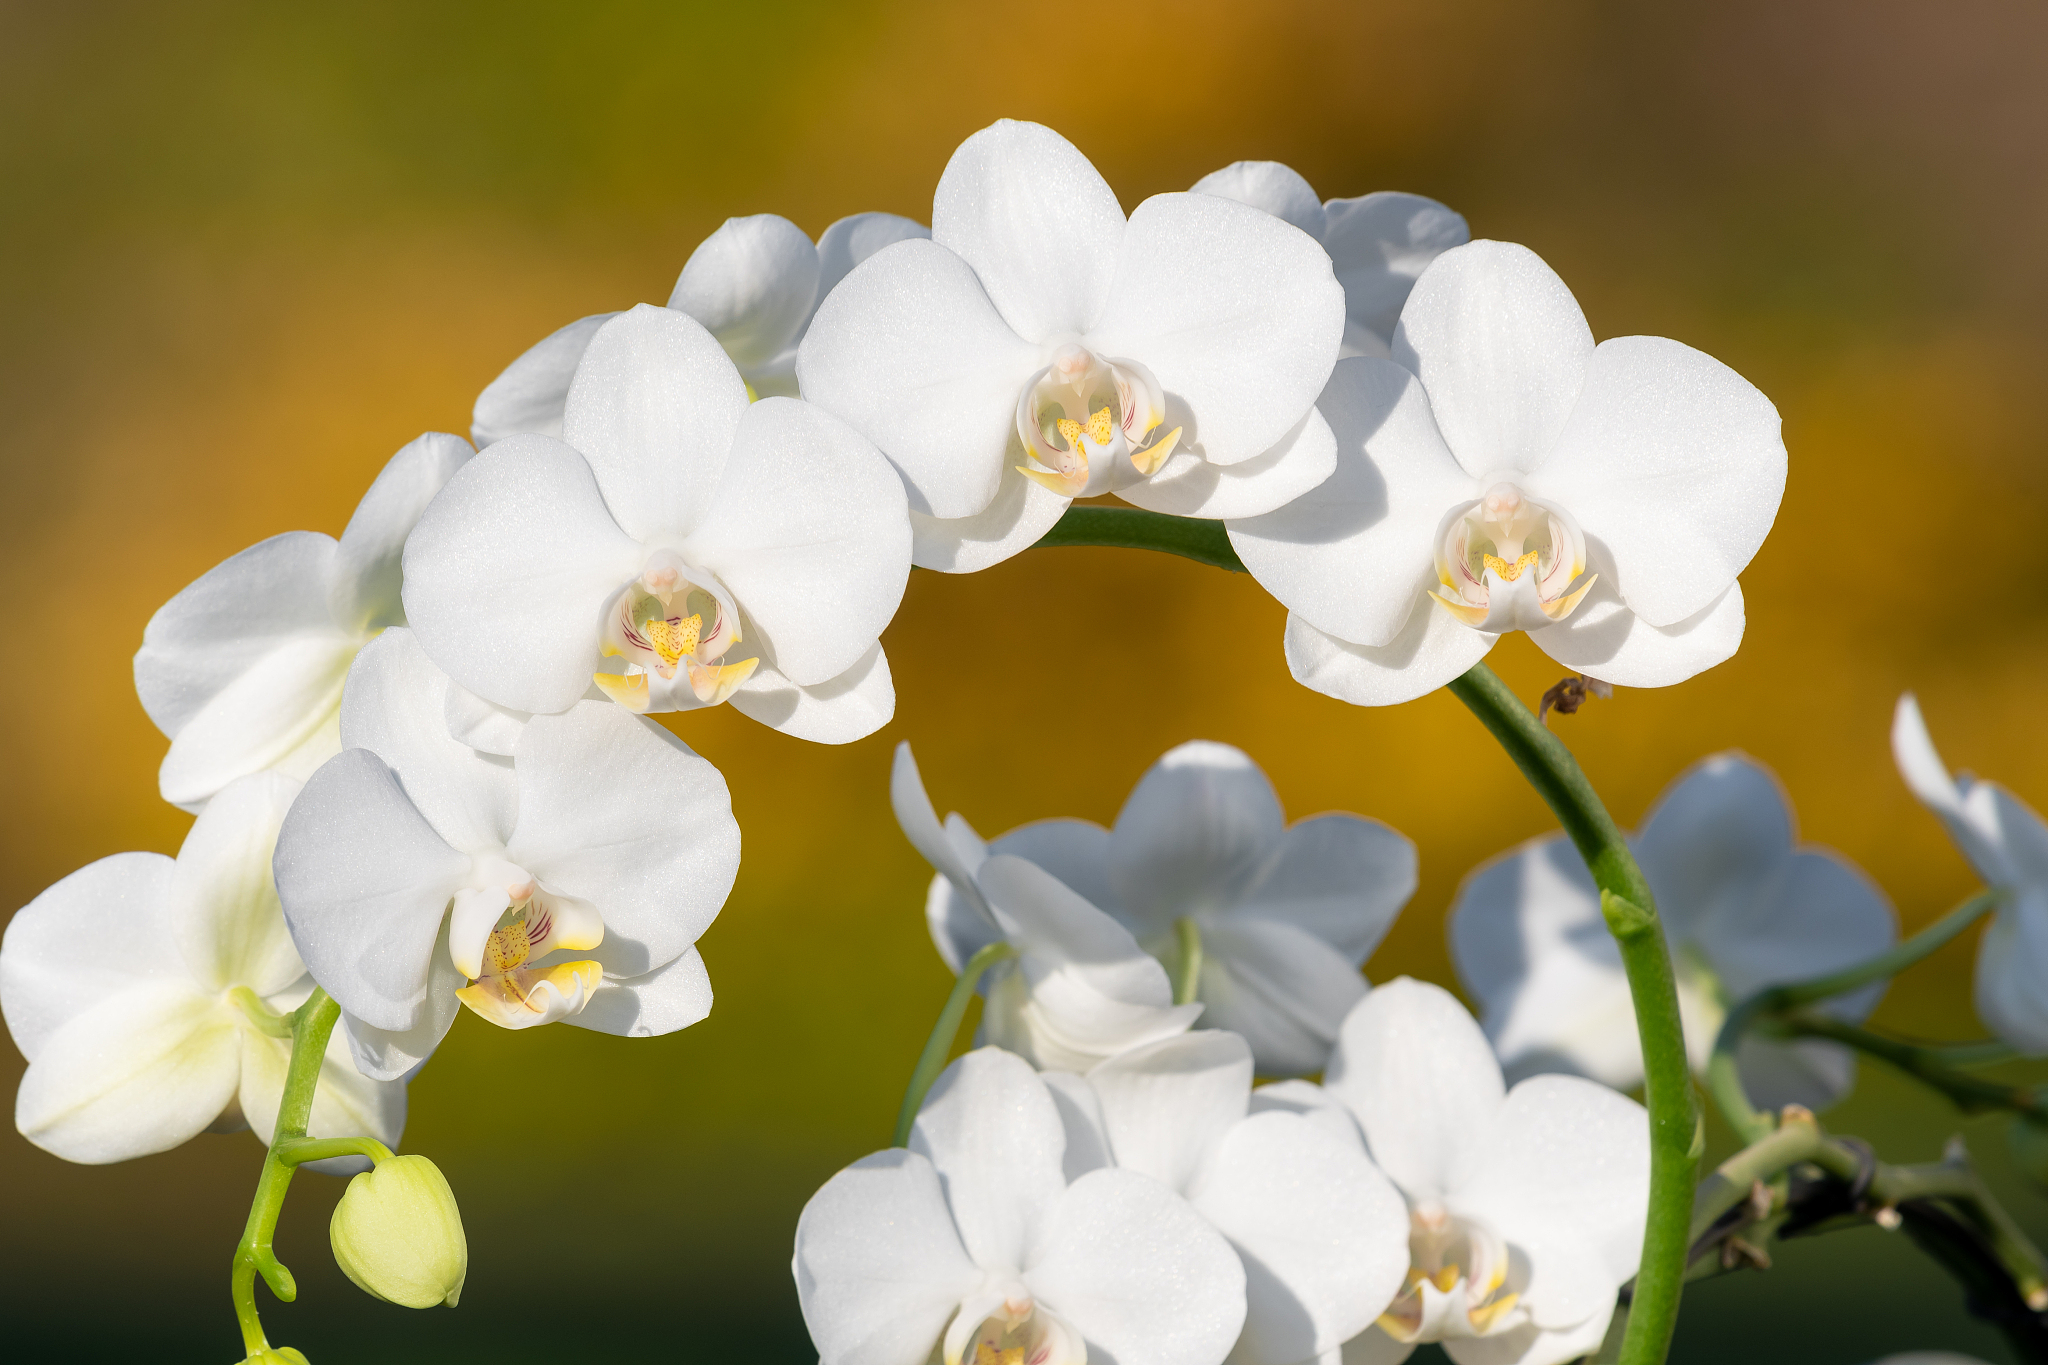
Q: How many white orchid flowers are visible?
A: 15